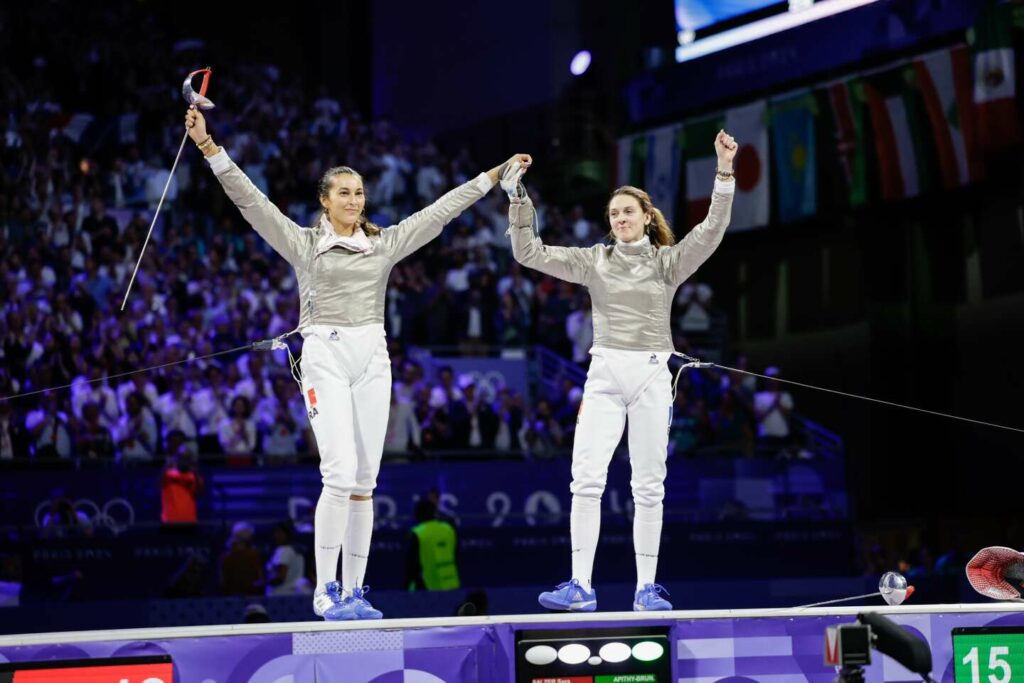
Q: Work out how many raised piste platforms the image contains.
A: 1